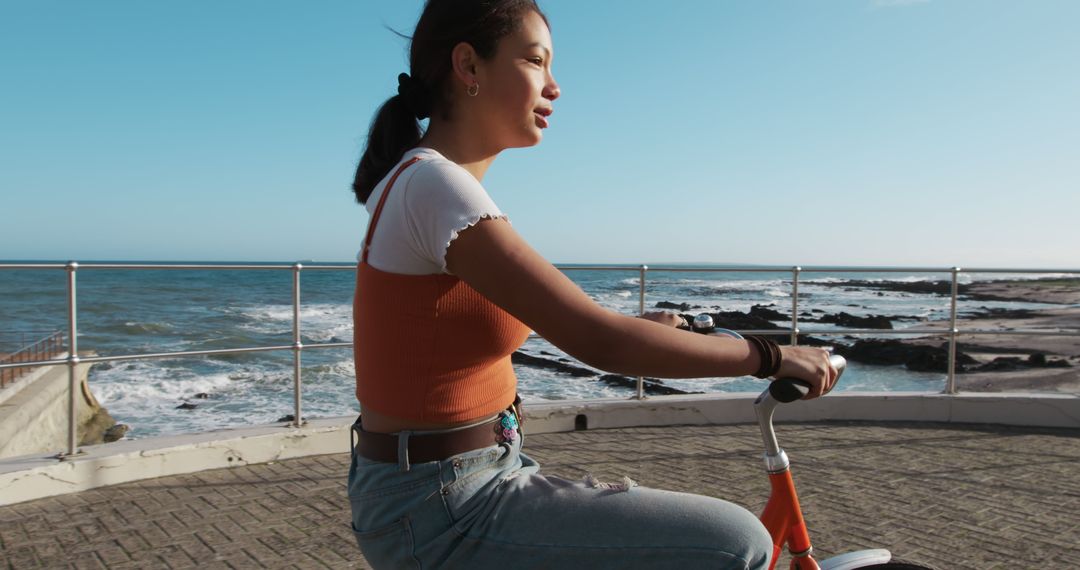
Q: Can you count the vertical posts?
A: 5